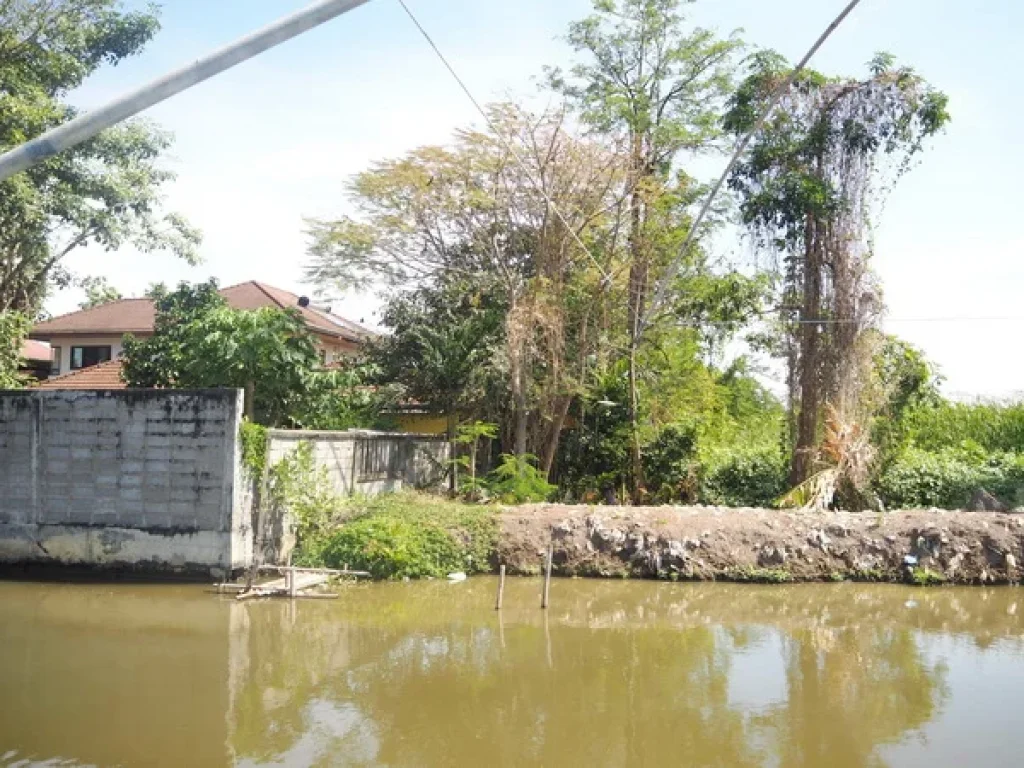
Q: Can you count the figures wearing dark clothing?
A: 0